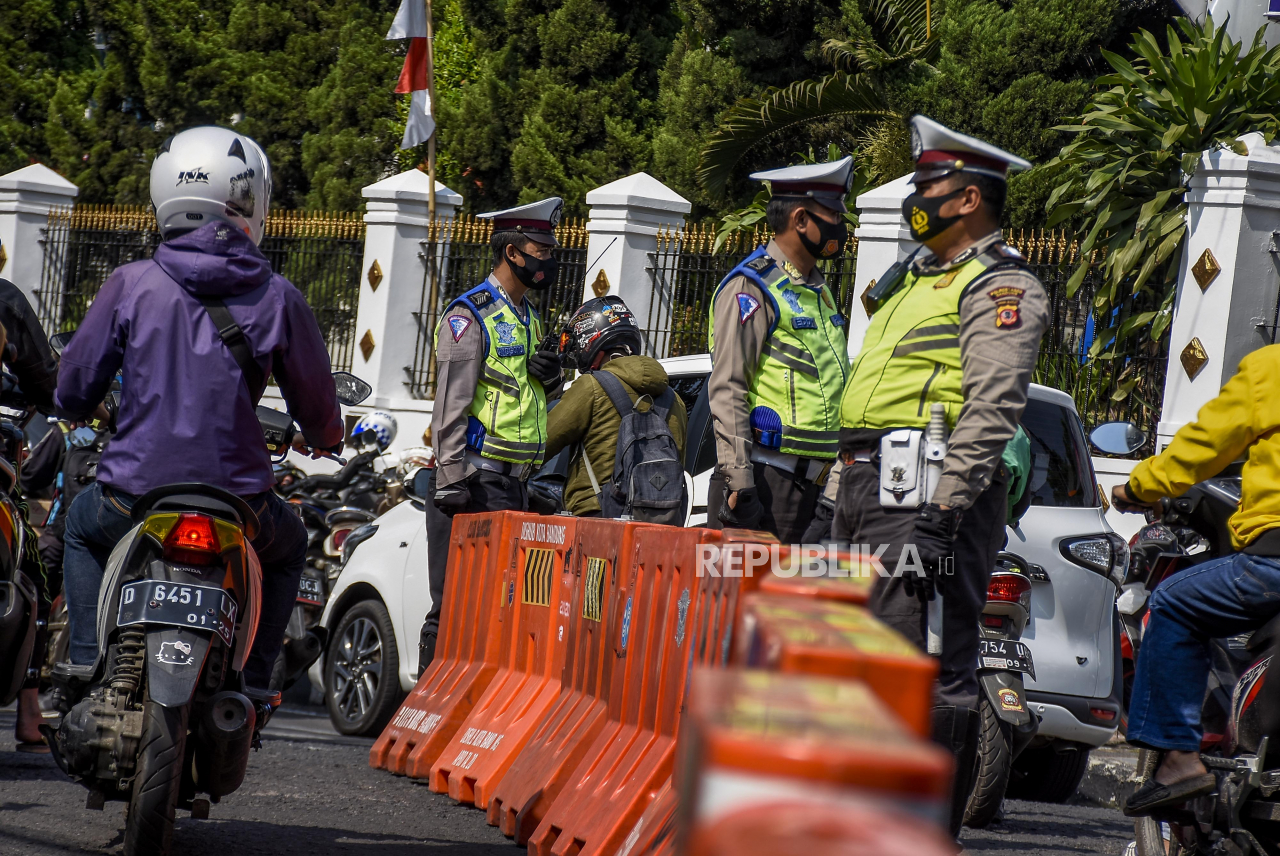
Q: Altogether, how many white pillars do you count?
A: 5